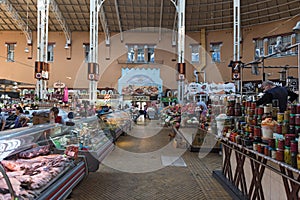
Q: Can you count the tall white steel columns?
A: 4